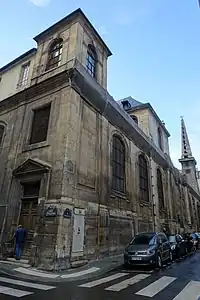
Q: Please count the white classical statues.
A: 0